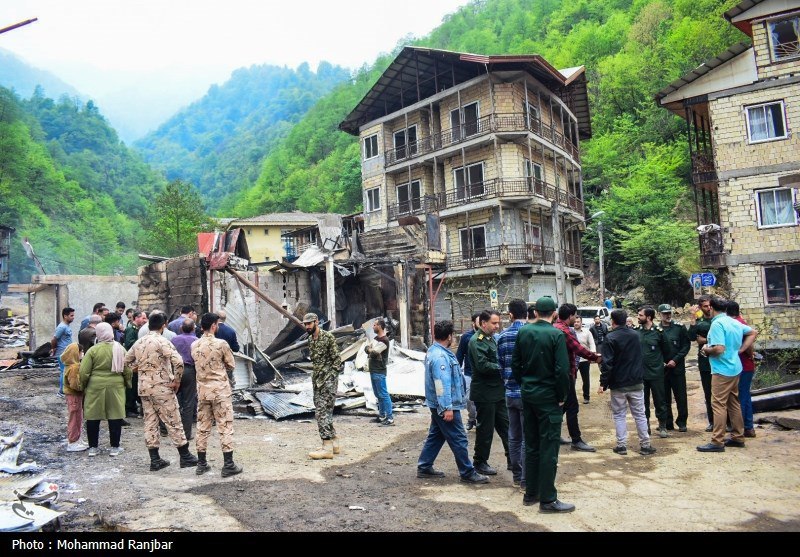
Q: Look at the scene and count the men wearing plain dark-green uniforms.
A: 6